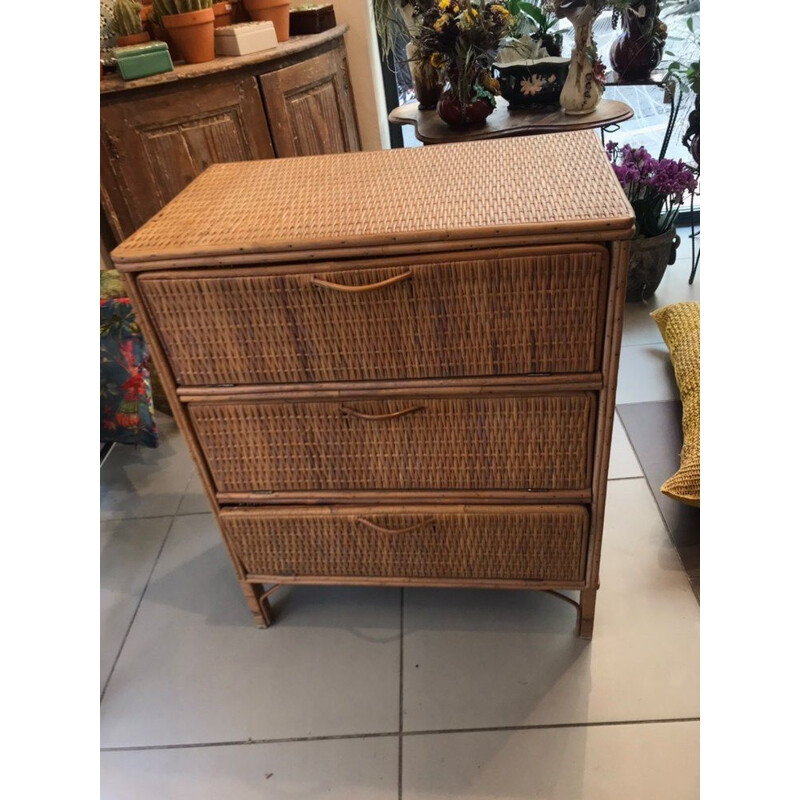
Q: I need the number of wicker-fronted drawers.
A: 3